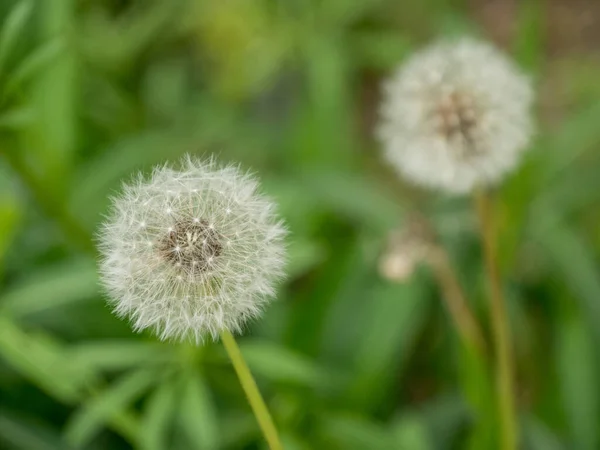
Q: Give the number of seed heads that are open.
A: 2